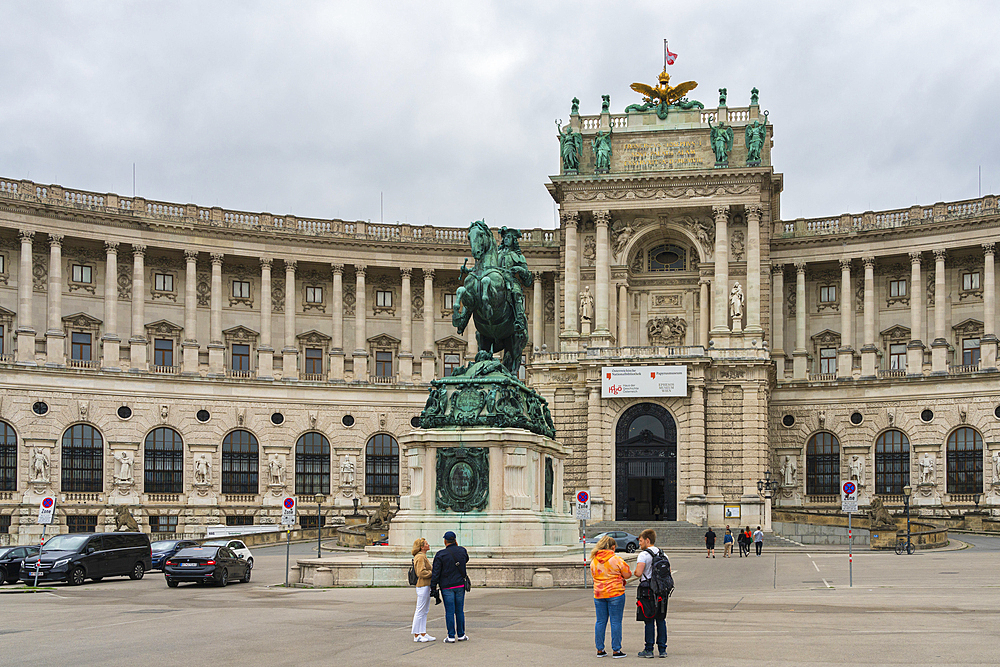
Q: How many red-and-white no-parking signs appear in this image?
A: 4